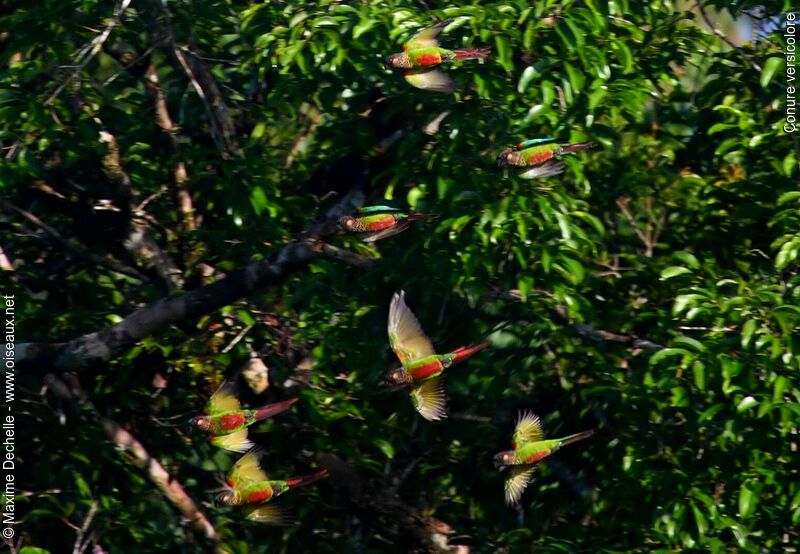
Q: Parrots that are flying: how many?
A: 7